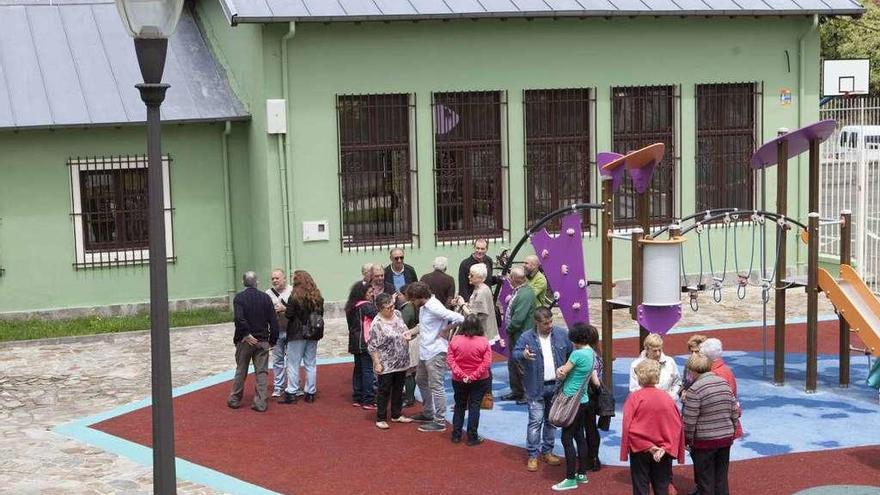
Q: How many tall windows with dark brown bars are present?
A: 5